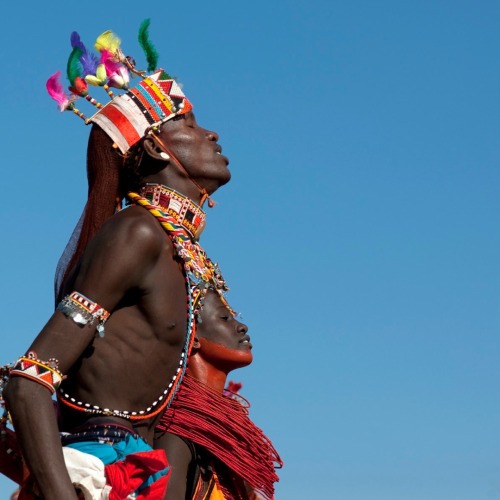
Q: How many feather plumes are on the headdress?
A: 6